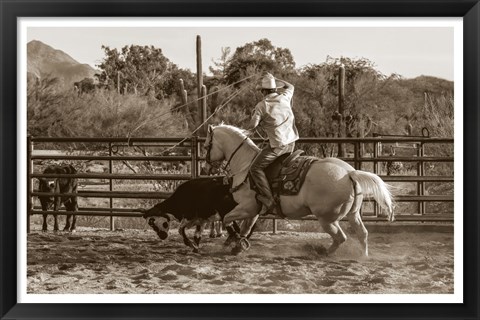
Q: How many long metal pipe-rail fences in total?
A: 1